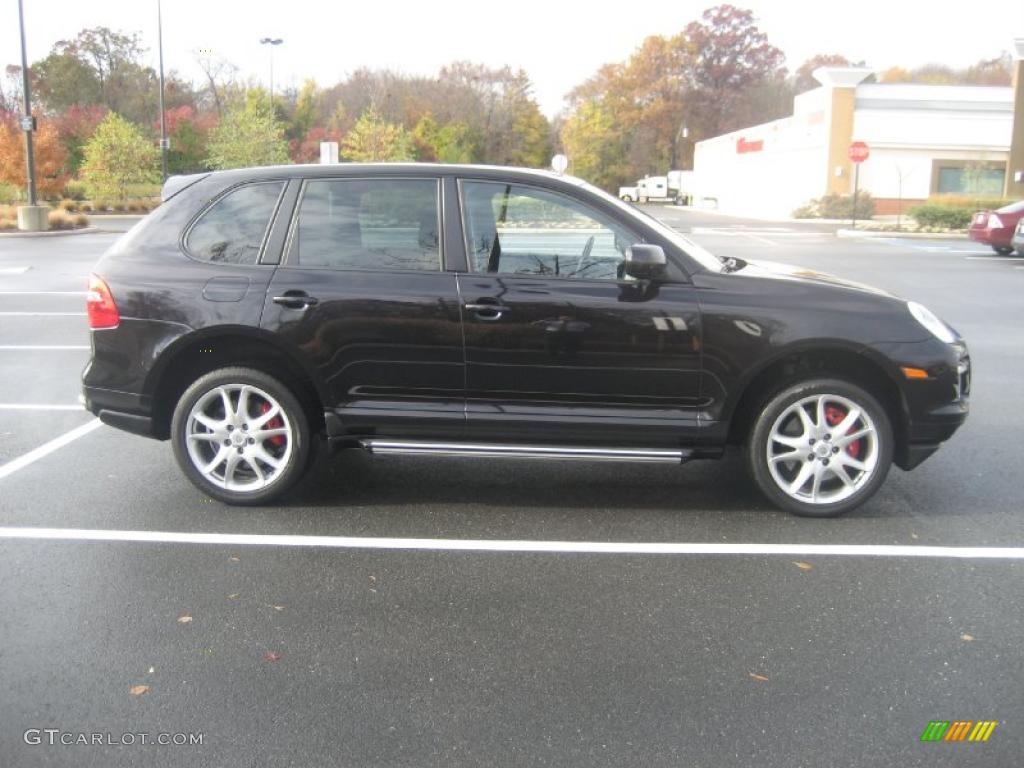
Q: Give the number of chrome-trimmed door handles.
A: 2